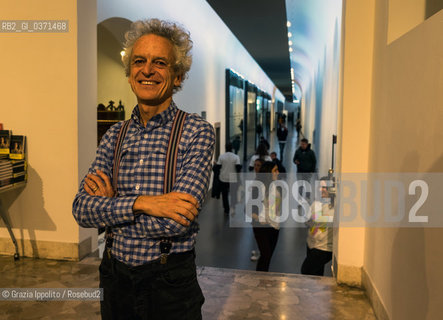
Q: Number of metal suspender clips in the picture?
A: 2